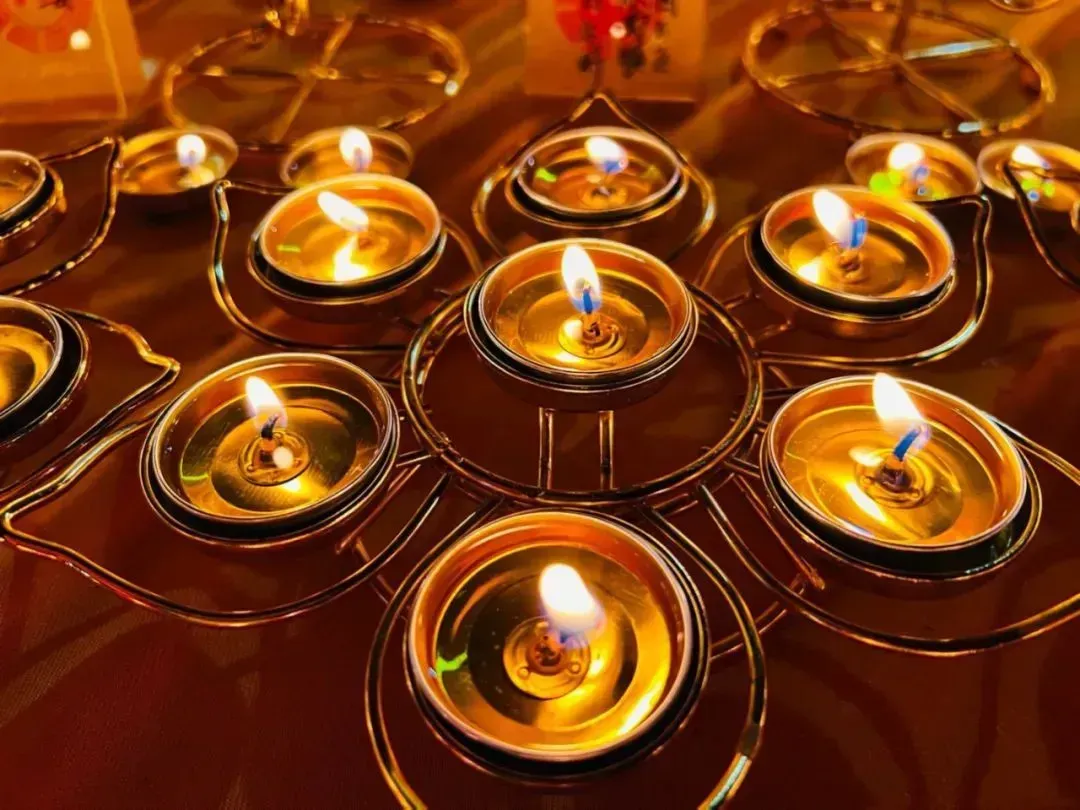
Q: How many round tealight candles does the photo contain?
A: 13